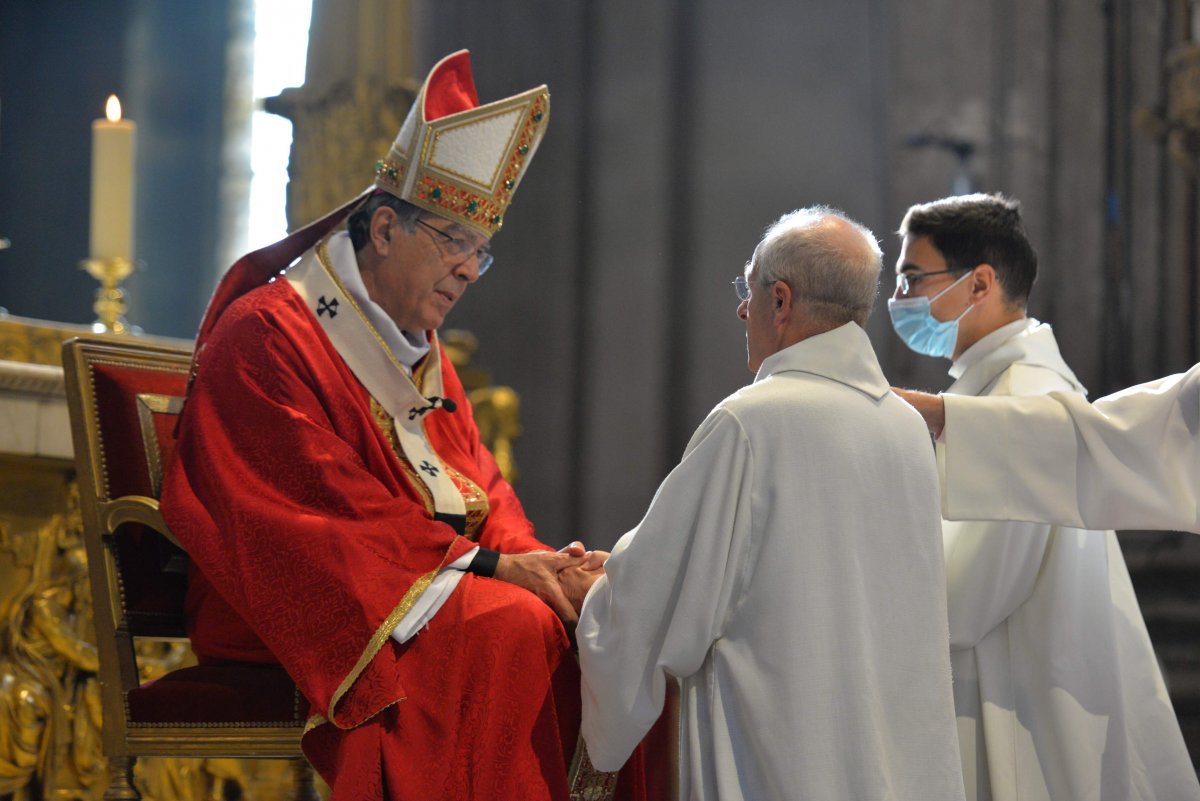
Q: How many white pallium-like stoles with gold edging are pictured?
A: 1